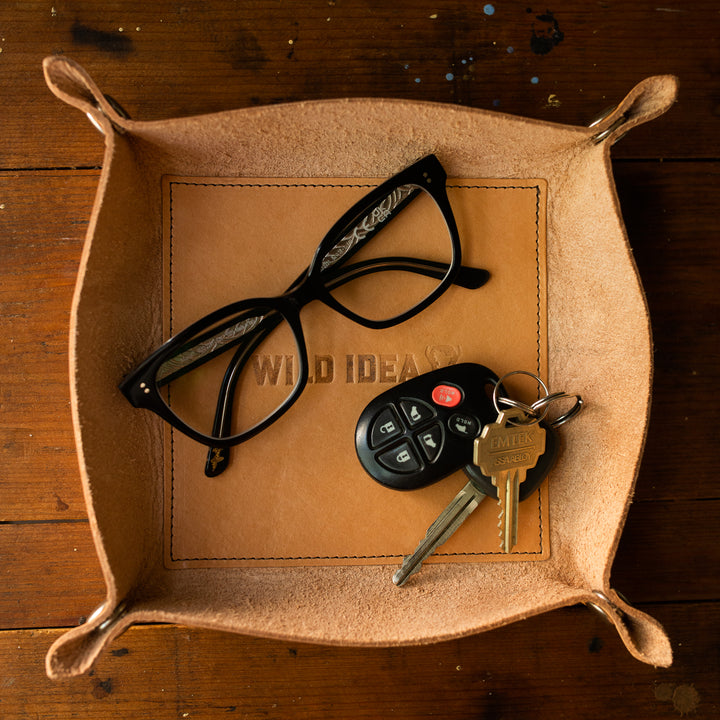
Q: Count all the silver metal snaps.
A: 4